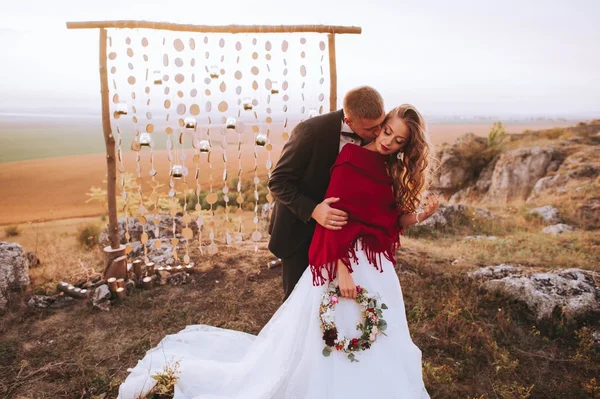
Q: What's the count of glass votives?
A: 12